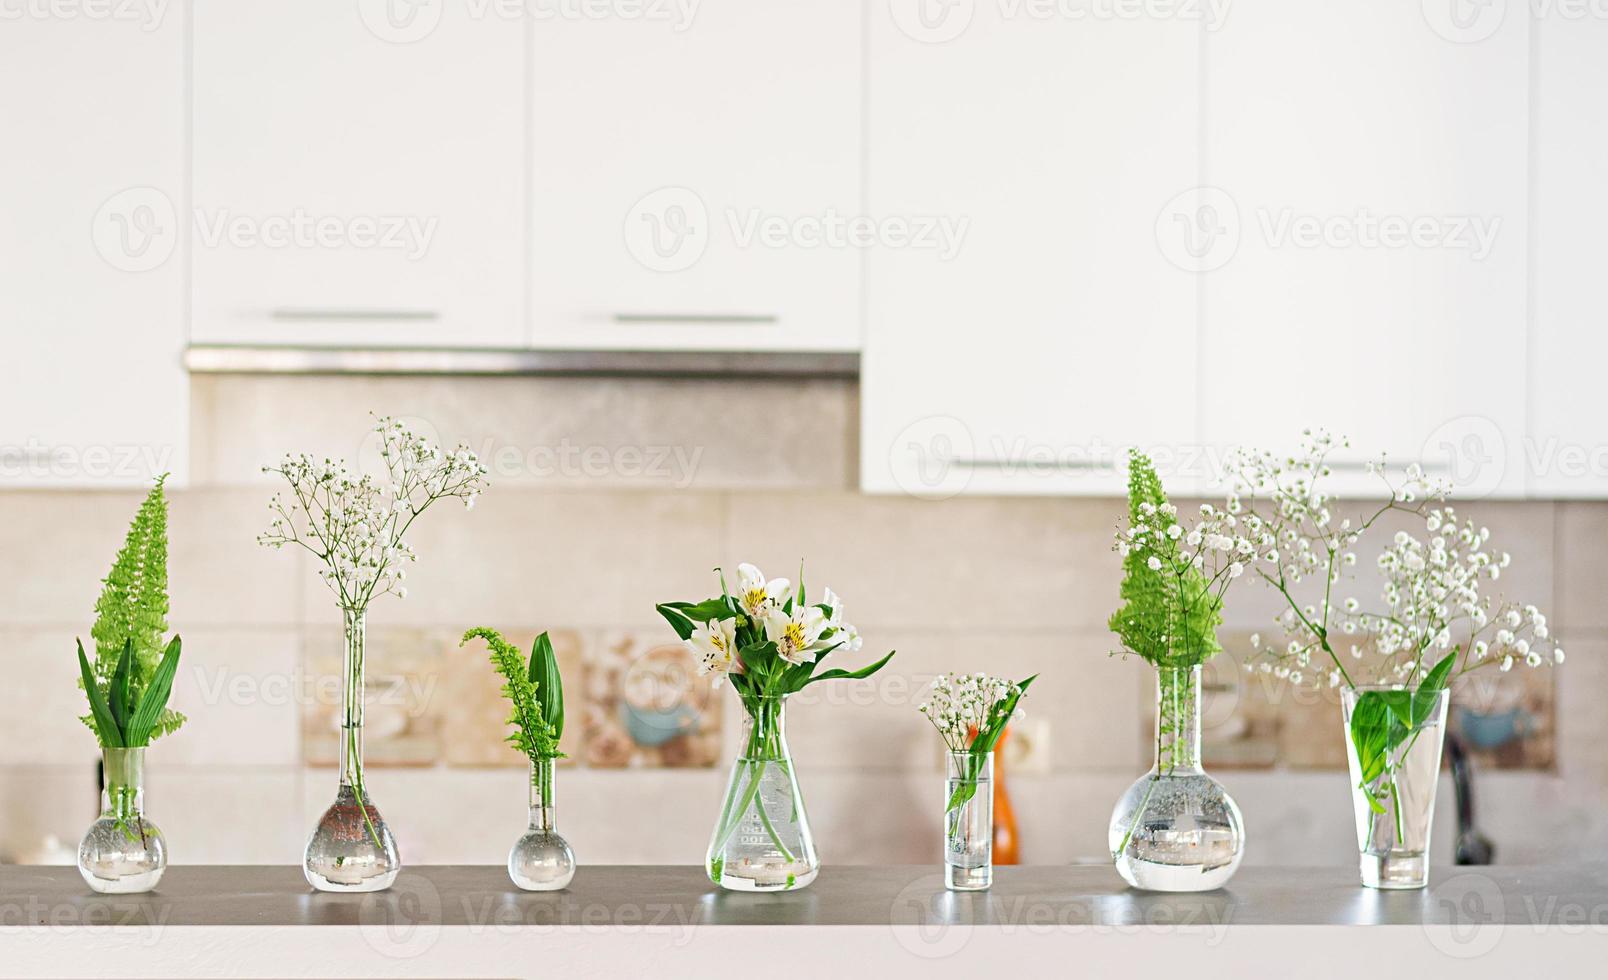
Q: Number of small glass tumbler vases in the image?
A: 1